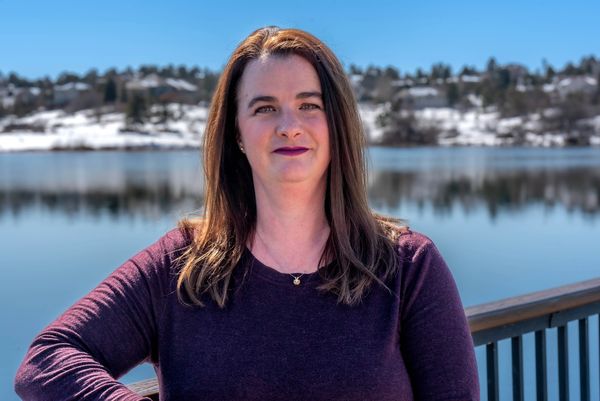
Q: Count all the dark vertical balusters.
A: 5